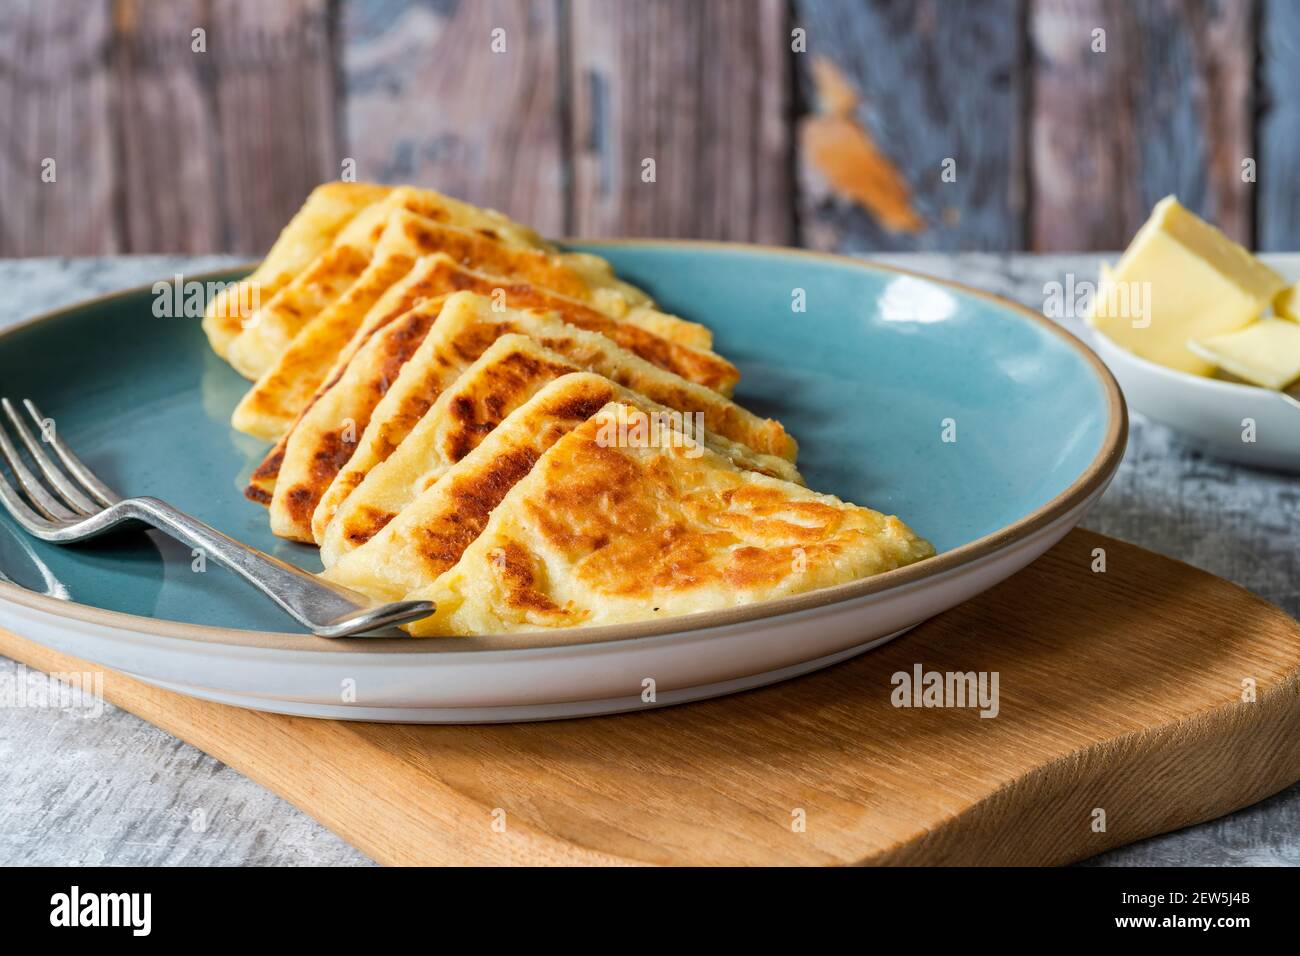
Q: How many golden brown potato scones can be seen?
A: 9